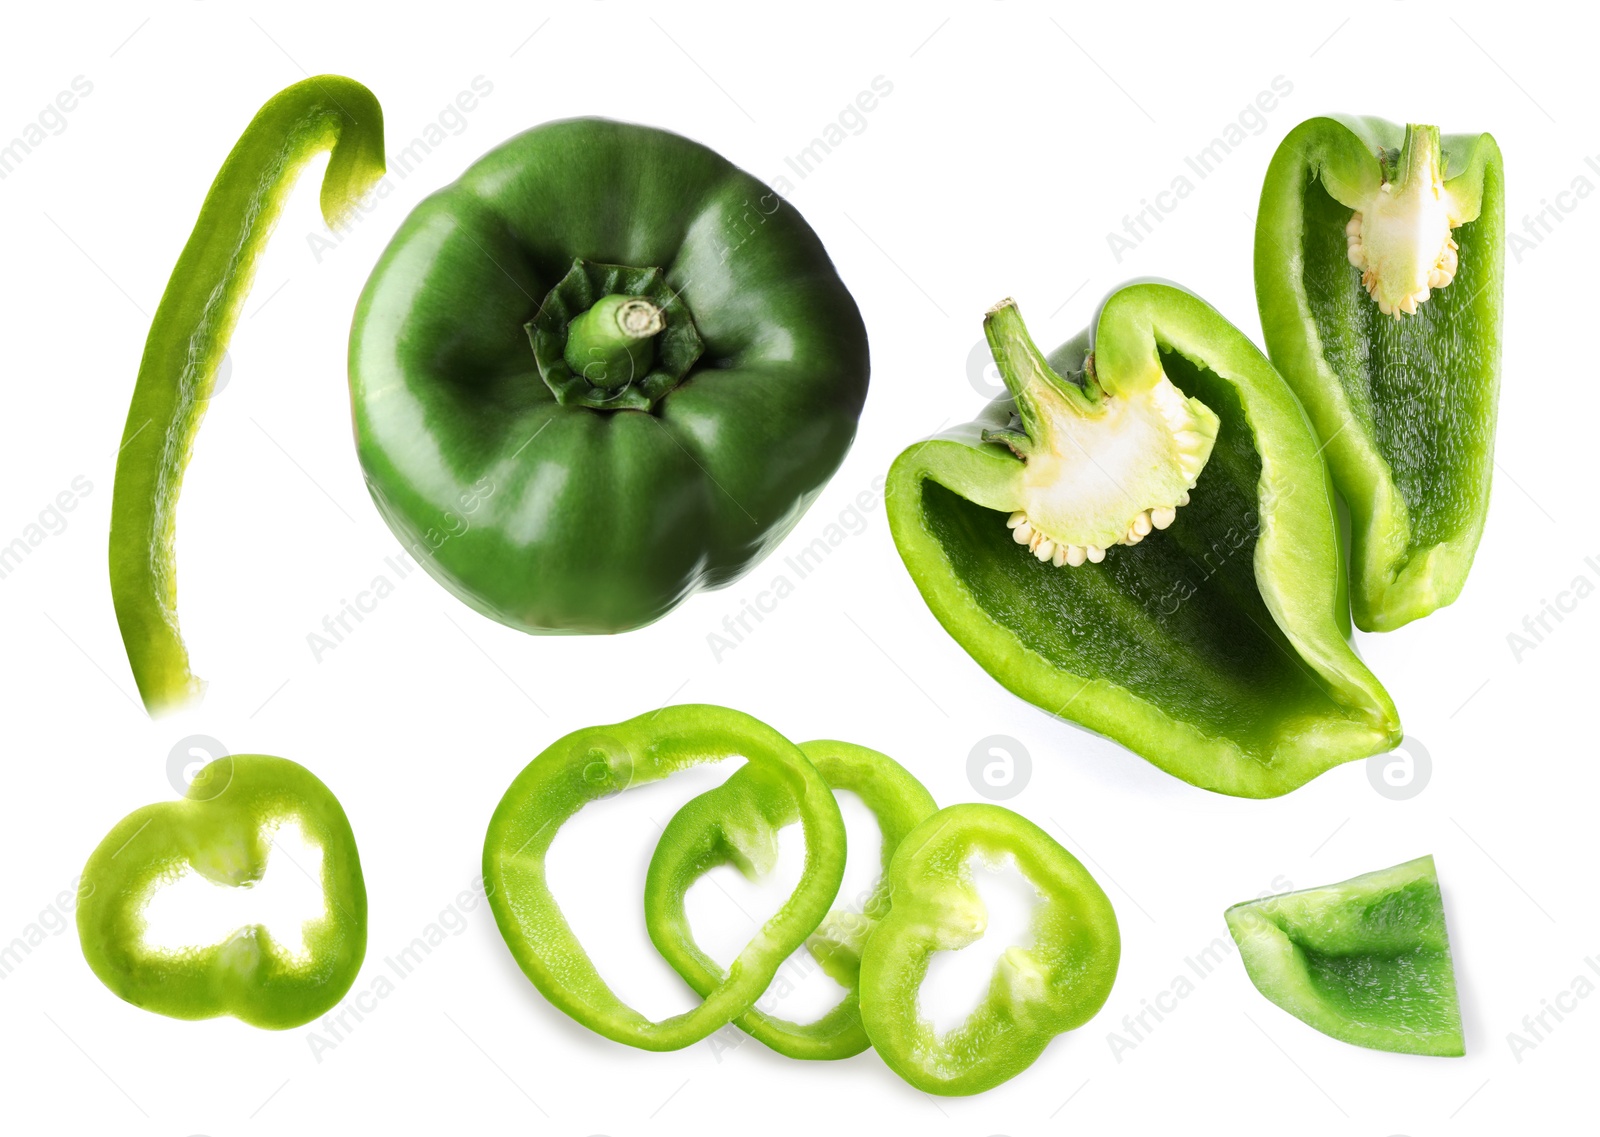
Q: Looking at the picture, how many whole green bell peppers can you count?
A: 1